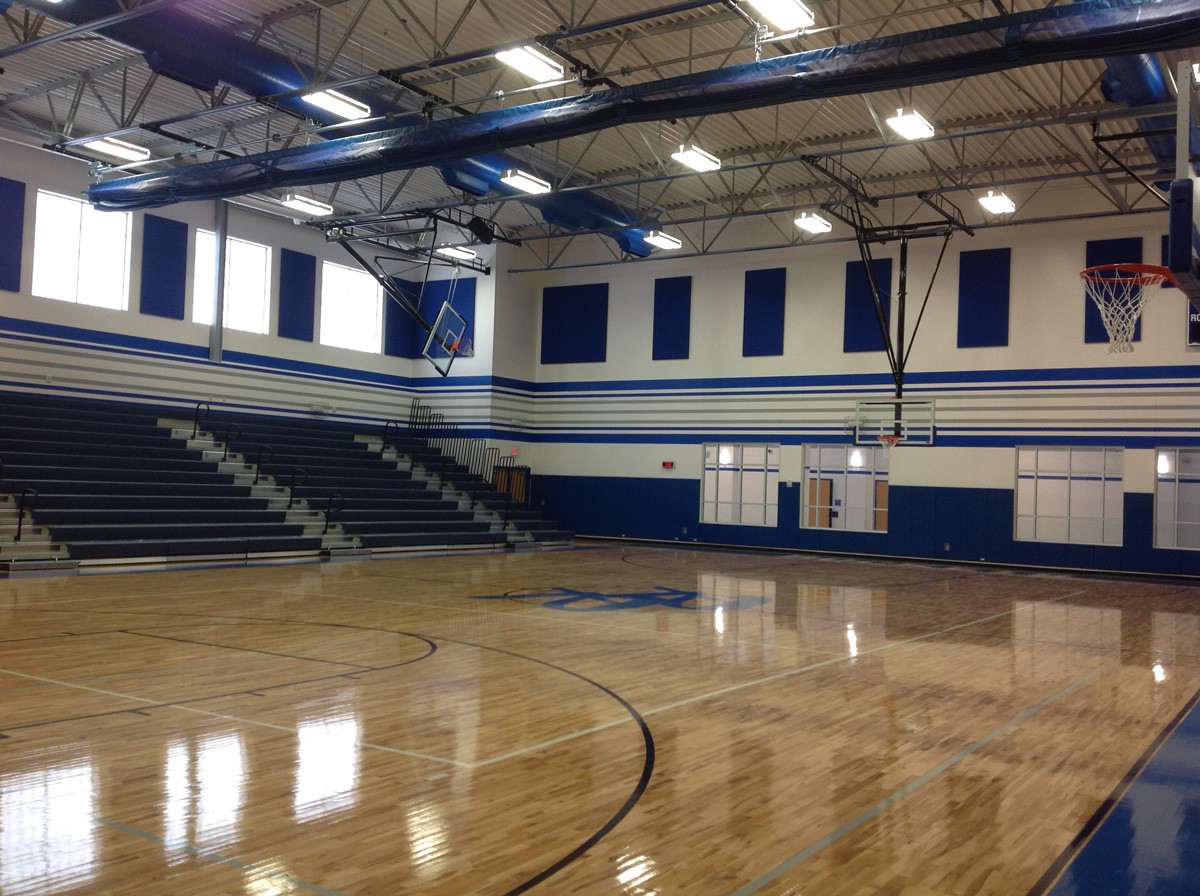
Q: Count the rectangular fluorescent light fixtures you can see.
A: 12